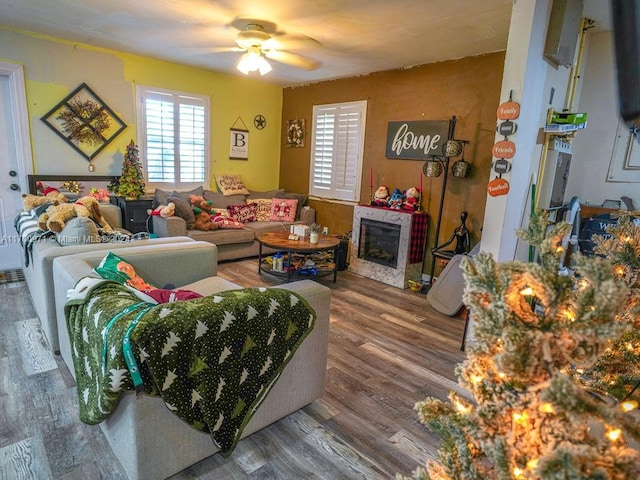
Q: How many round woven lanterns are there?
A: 3